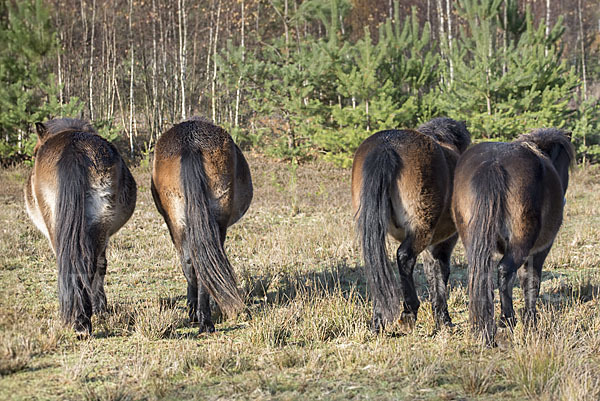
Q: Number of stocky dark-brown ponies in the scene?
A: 4